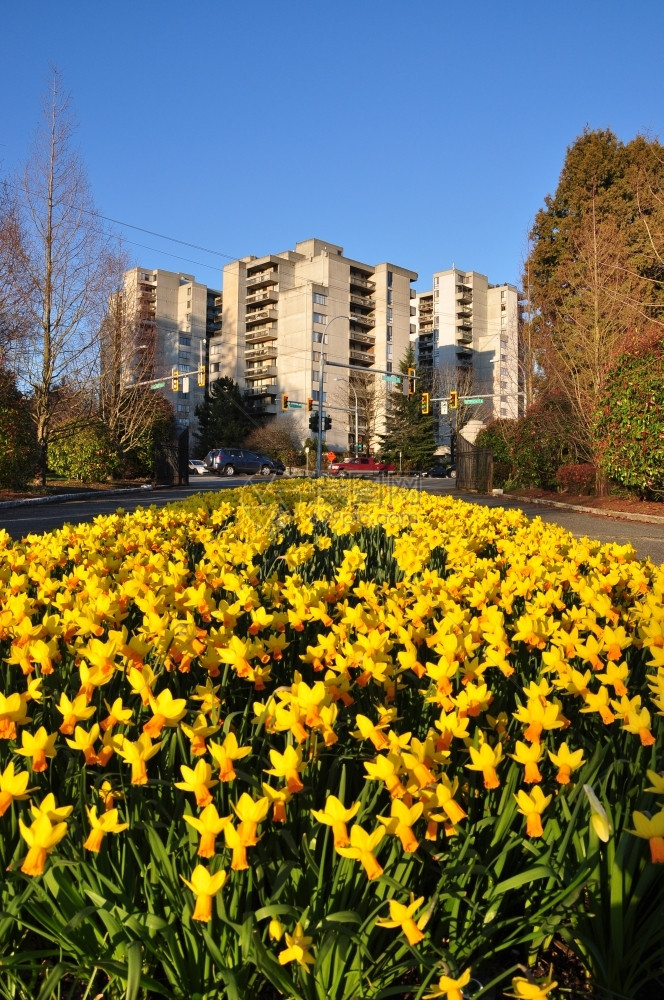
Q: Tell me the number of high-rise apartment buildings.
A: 3